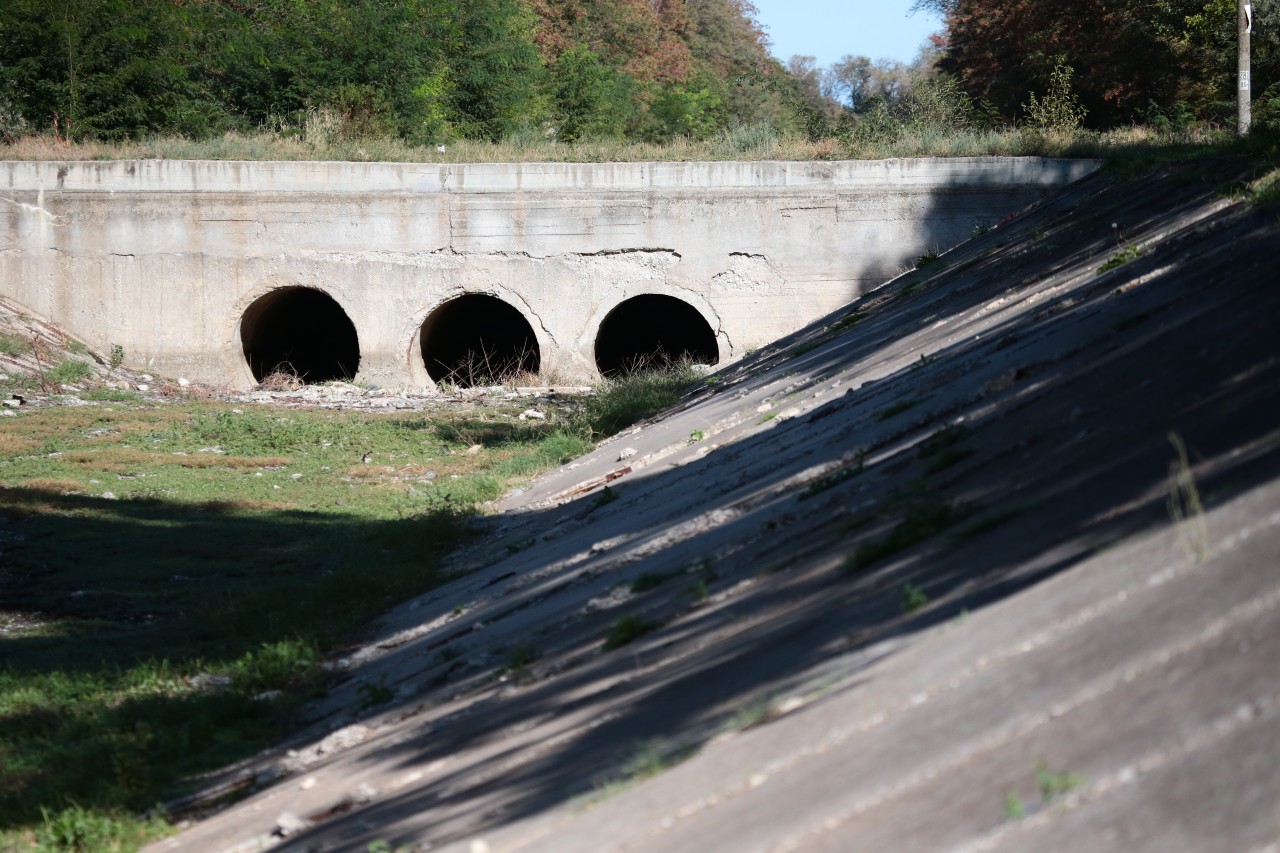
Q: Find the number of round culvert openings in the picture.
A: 3